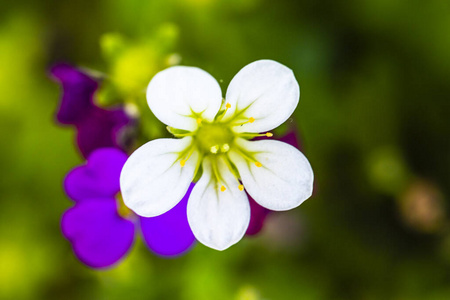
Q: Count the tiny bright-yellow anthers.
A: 8